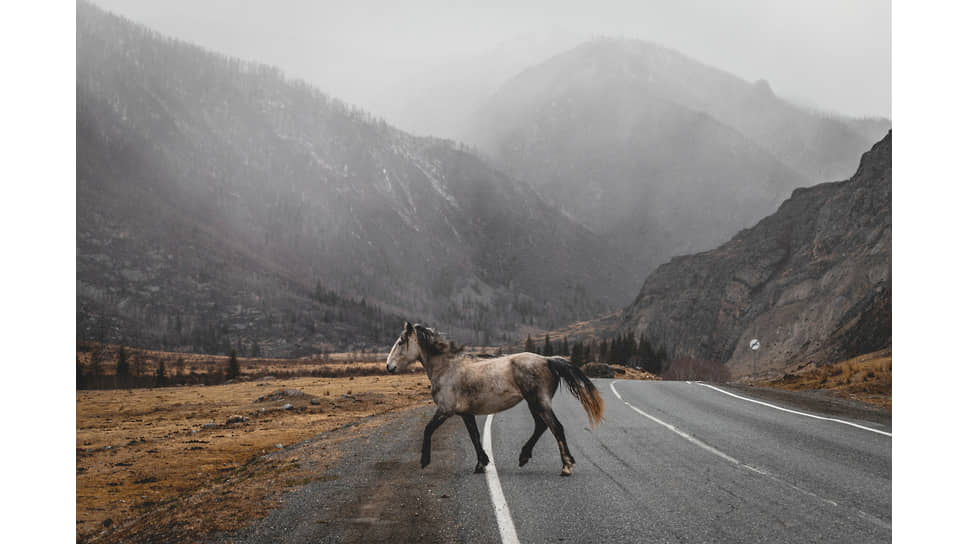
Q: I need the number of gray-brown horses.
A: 1